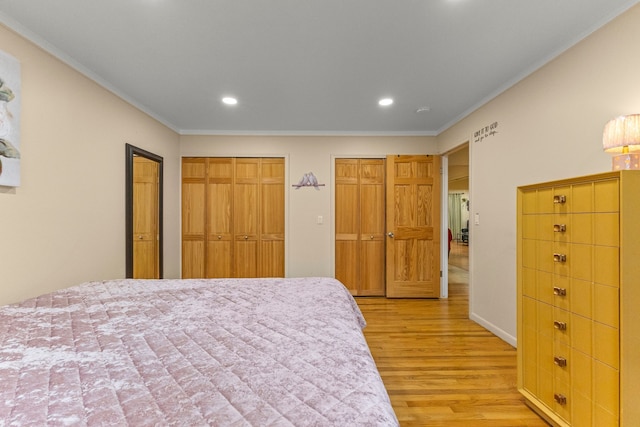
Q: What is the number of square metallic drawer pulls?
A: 7